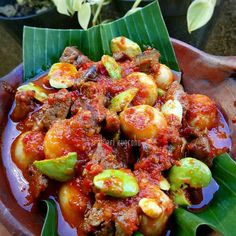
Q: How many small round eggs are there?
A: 8